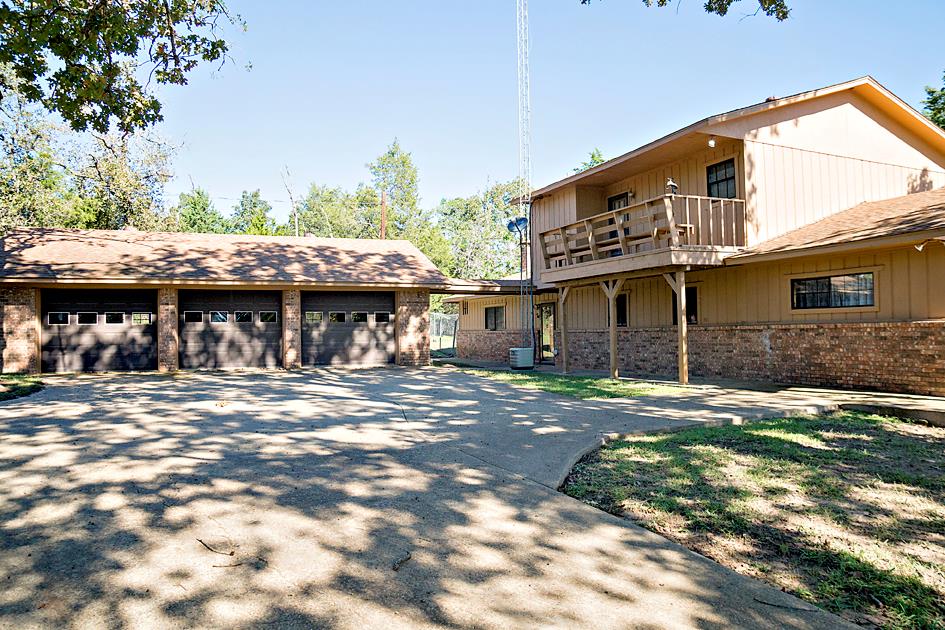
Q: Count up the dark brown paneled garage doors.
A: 3